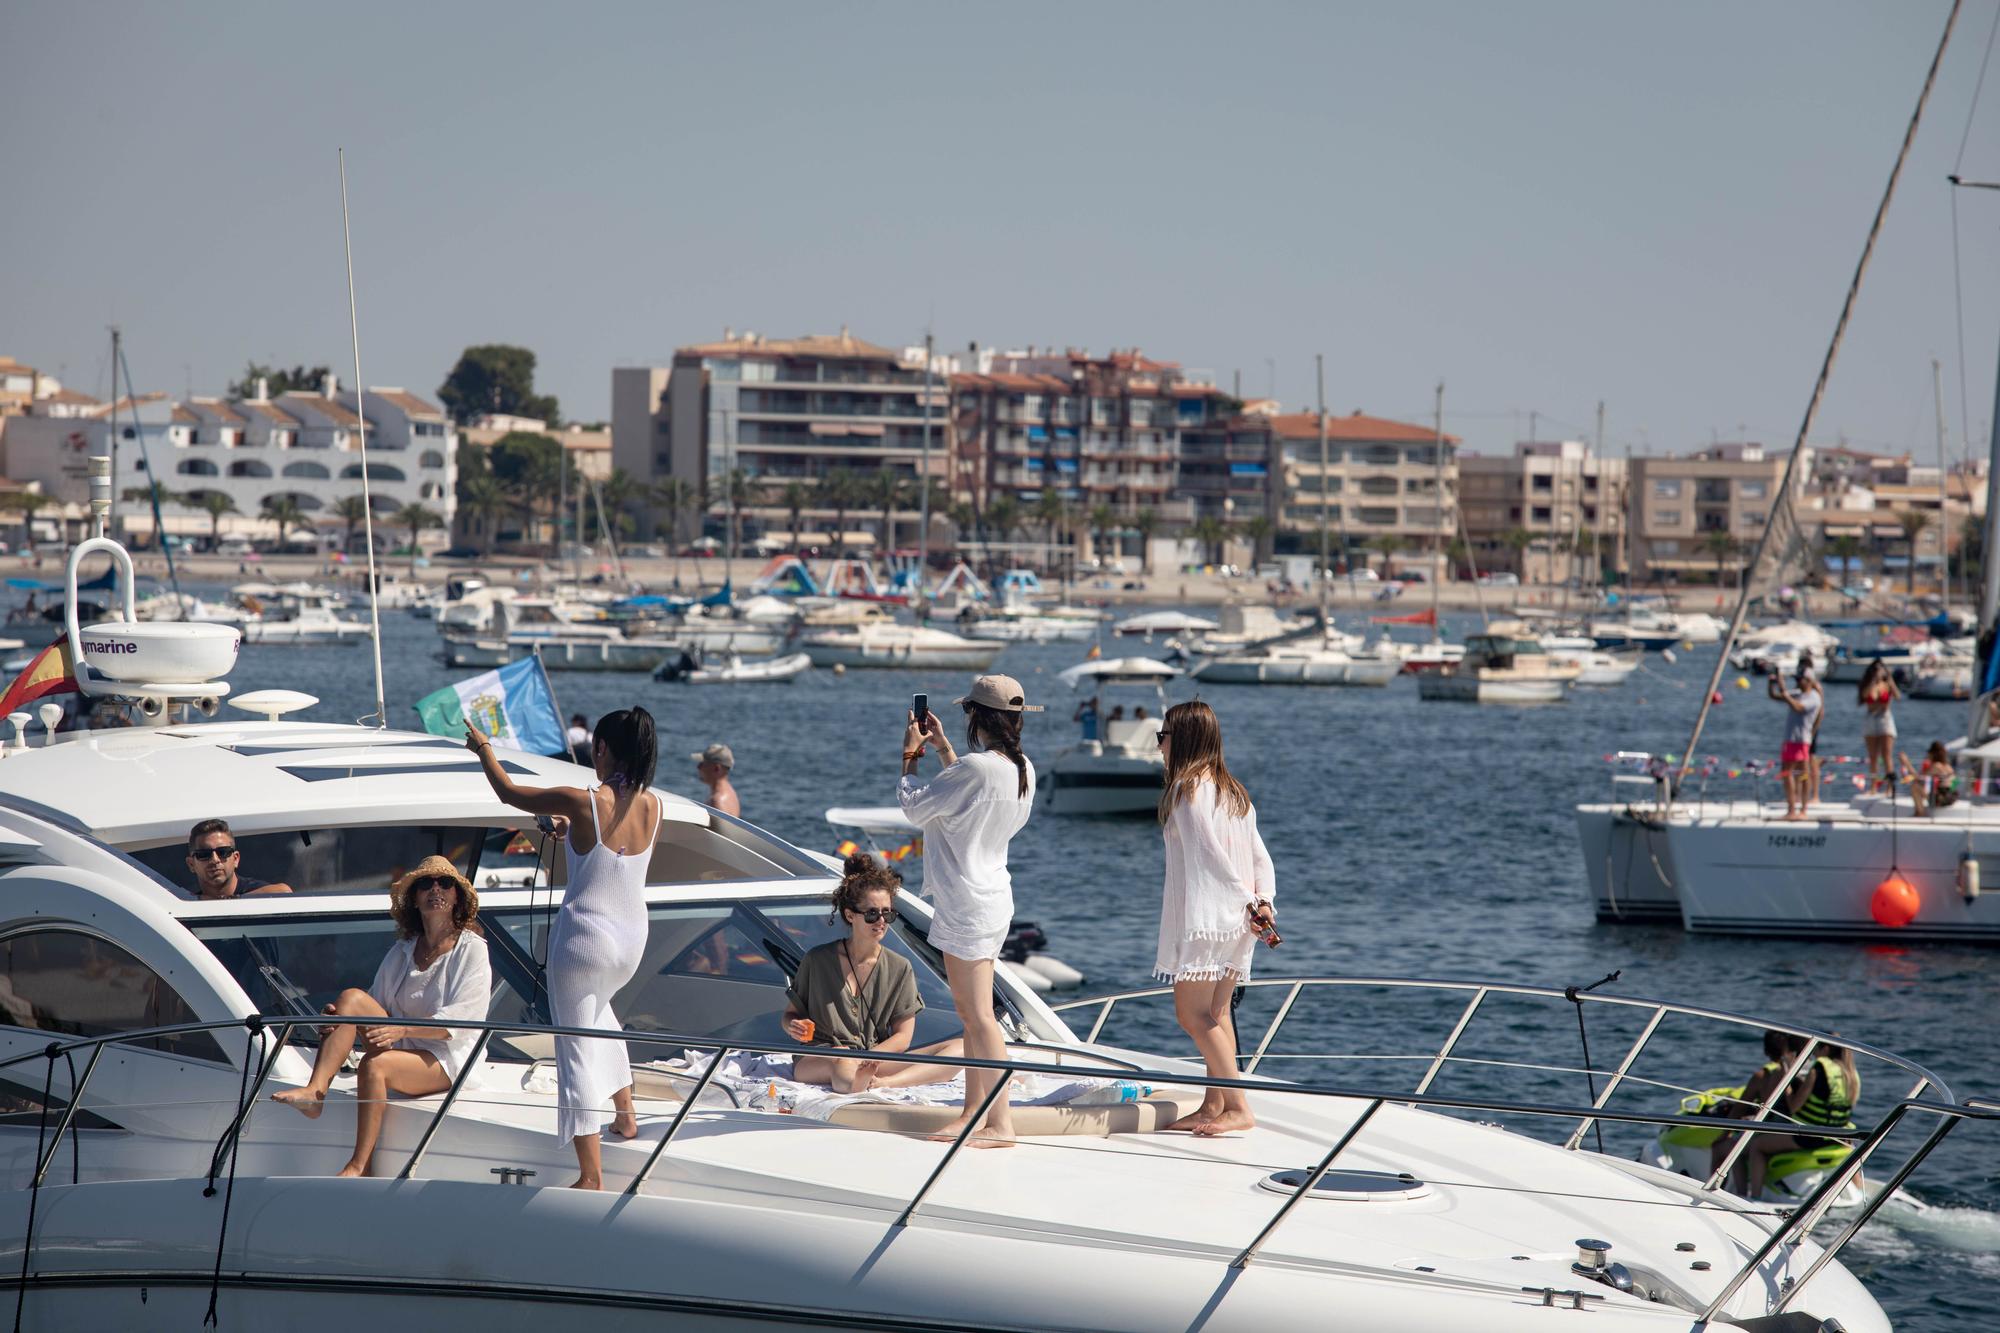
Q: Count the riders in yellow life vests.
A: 2